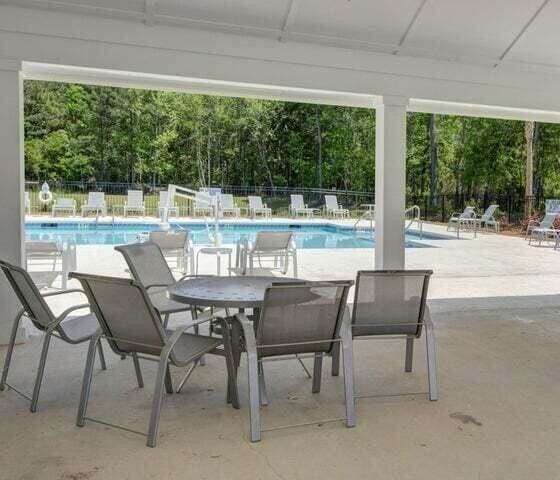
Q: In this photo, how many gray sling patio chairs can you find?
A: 5